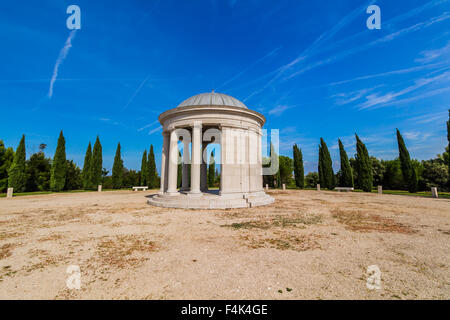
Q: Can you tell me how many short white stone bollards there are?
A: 7